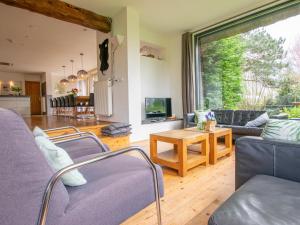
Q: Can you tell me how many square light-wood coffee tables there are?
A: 2